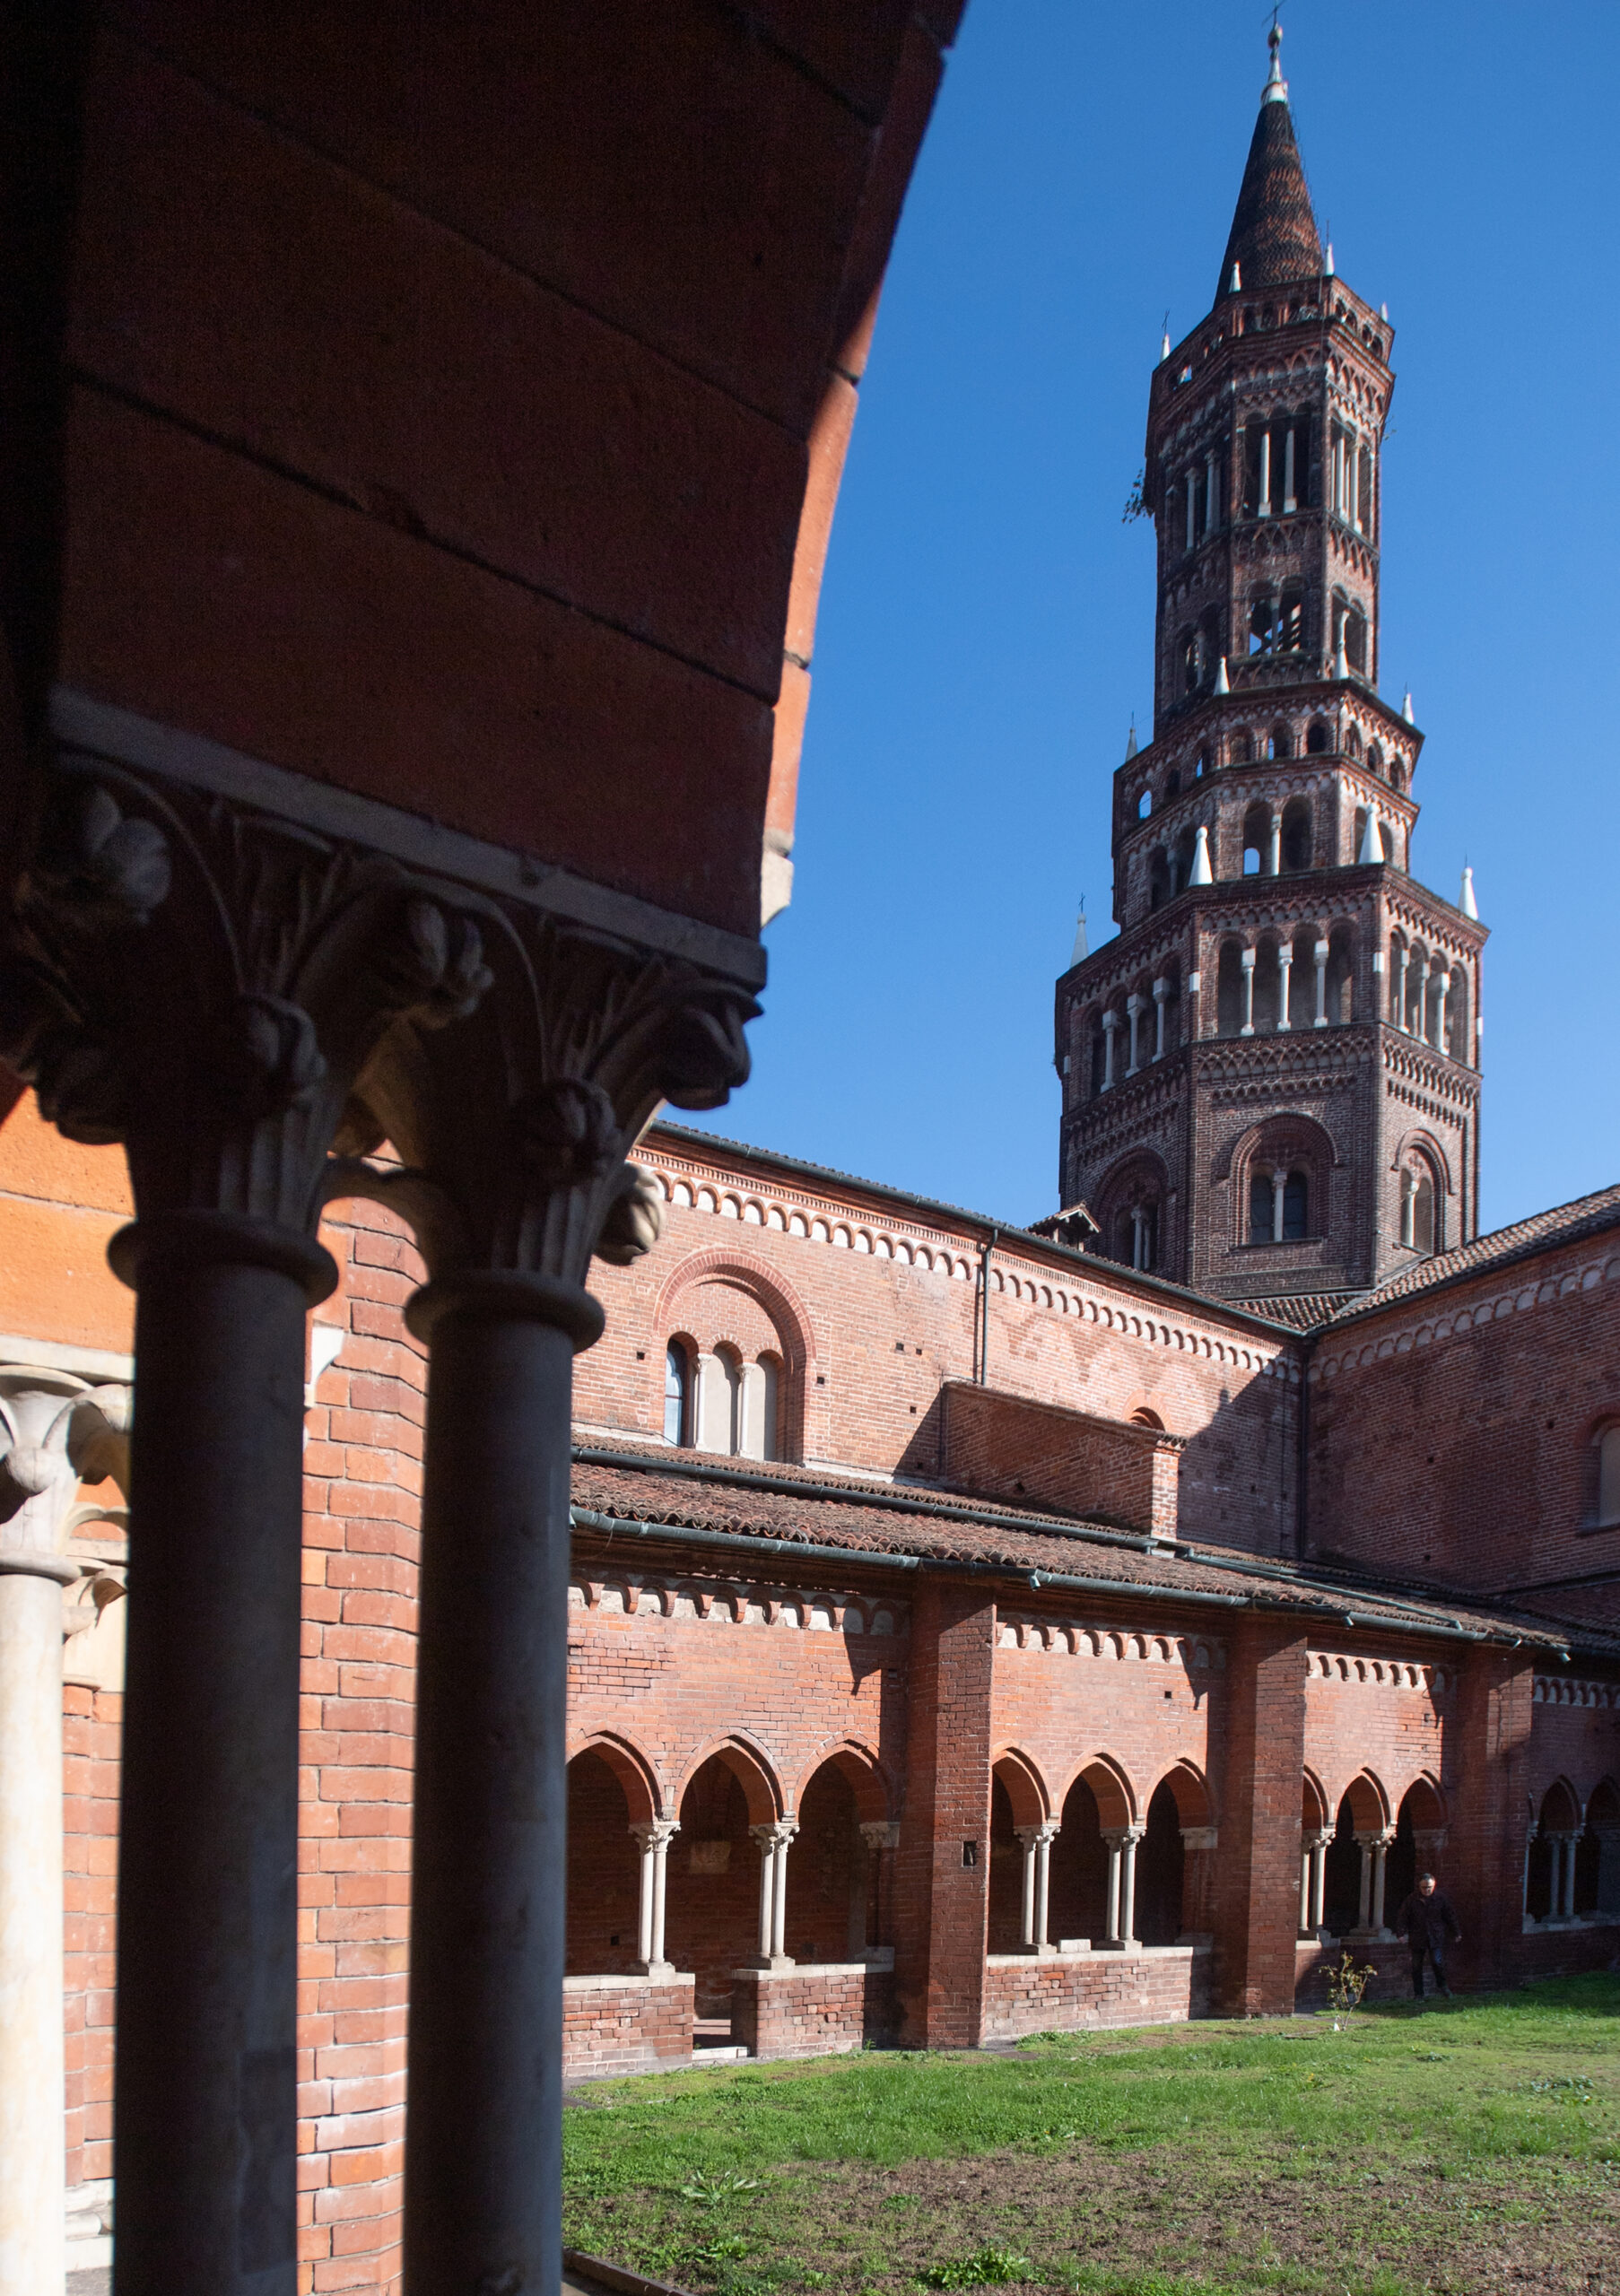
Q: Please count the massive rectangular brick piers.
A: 3